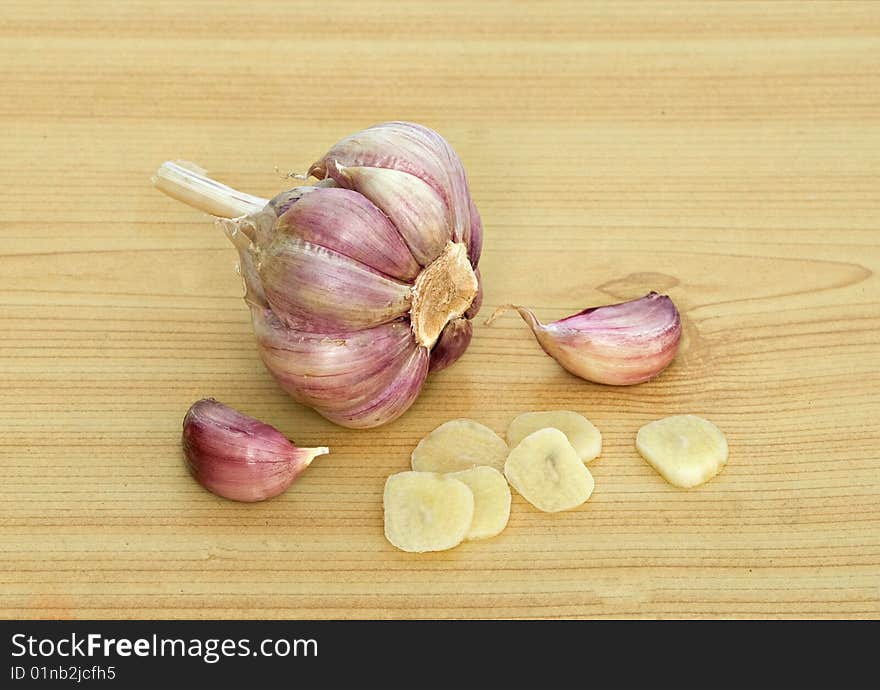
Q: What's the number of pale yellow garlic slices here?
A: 6